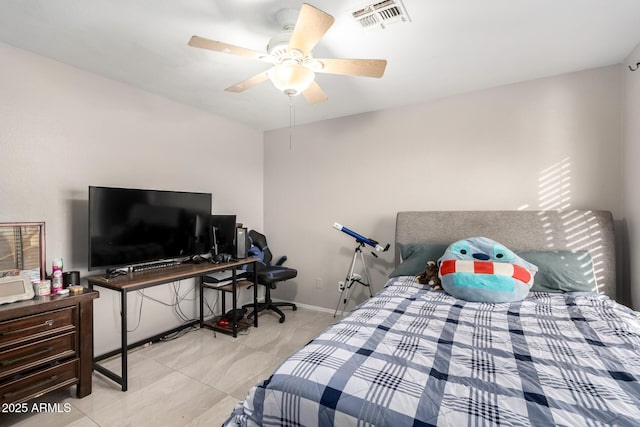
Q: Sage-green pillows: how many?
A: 2